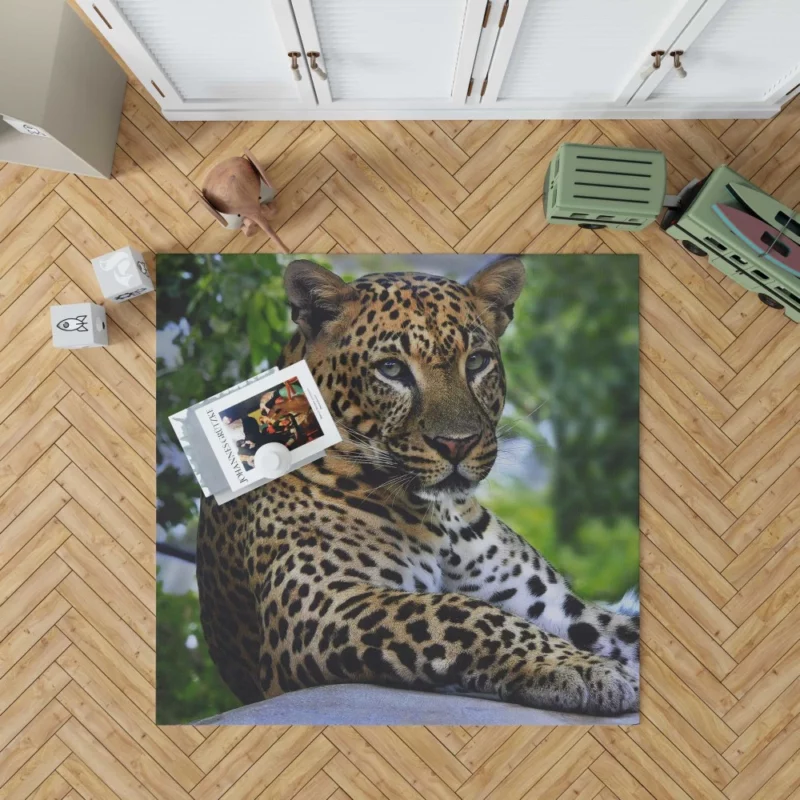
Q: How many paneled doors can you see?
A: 4